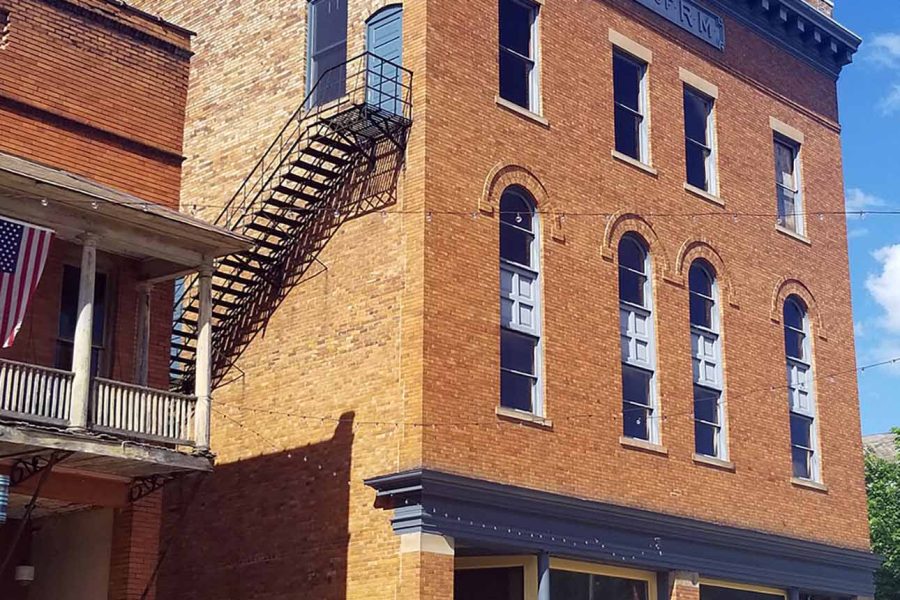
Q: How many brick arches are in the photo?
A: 4